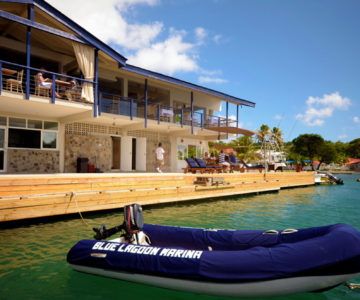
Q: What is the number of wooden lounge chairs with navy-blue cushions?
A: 3